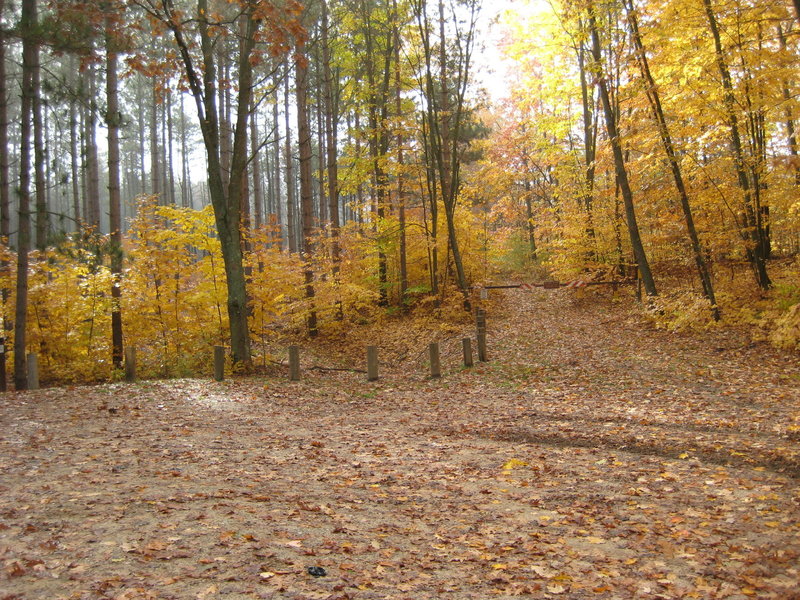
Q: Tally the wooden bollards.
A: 8